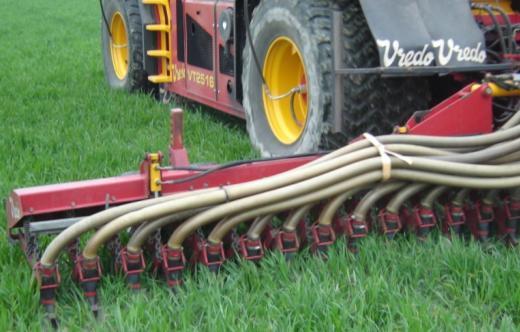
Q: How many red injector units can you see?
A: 14